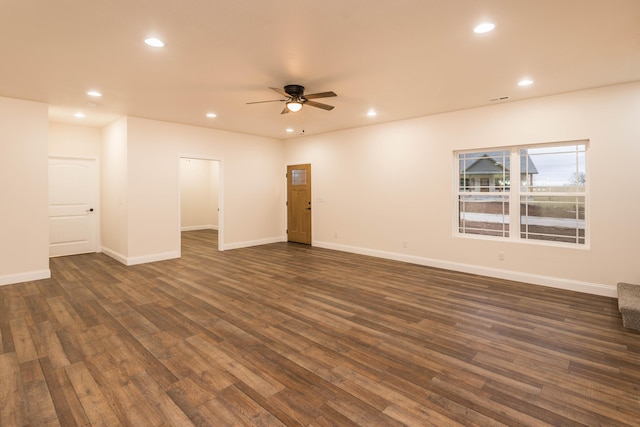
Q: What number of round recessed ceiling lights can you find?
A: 8